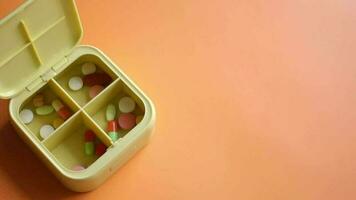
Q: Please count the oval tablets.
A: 2